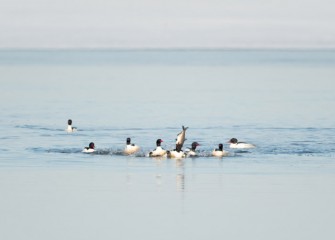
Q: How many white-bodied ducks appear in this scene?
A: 8